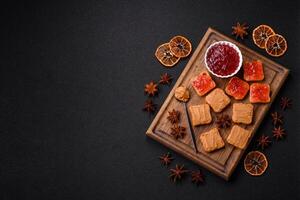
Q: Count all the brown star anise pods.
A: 14